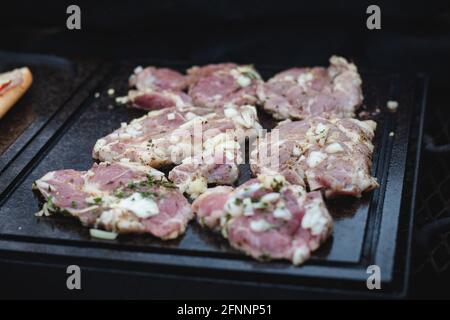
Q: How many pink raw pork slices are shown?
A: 6